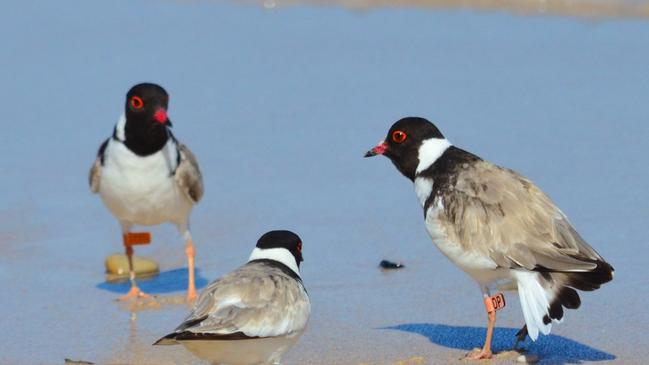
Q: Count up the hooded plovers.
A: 3